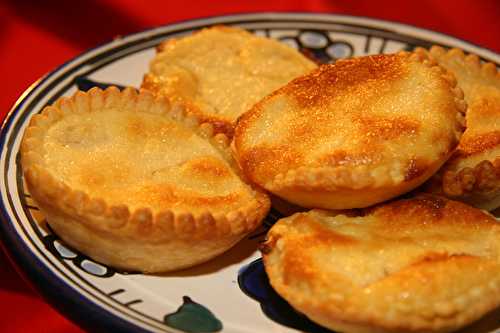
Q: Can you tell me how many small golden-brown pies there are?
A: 5